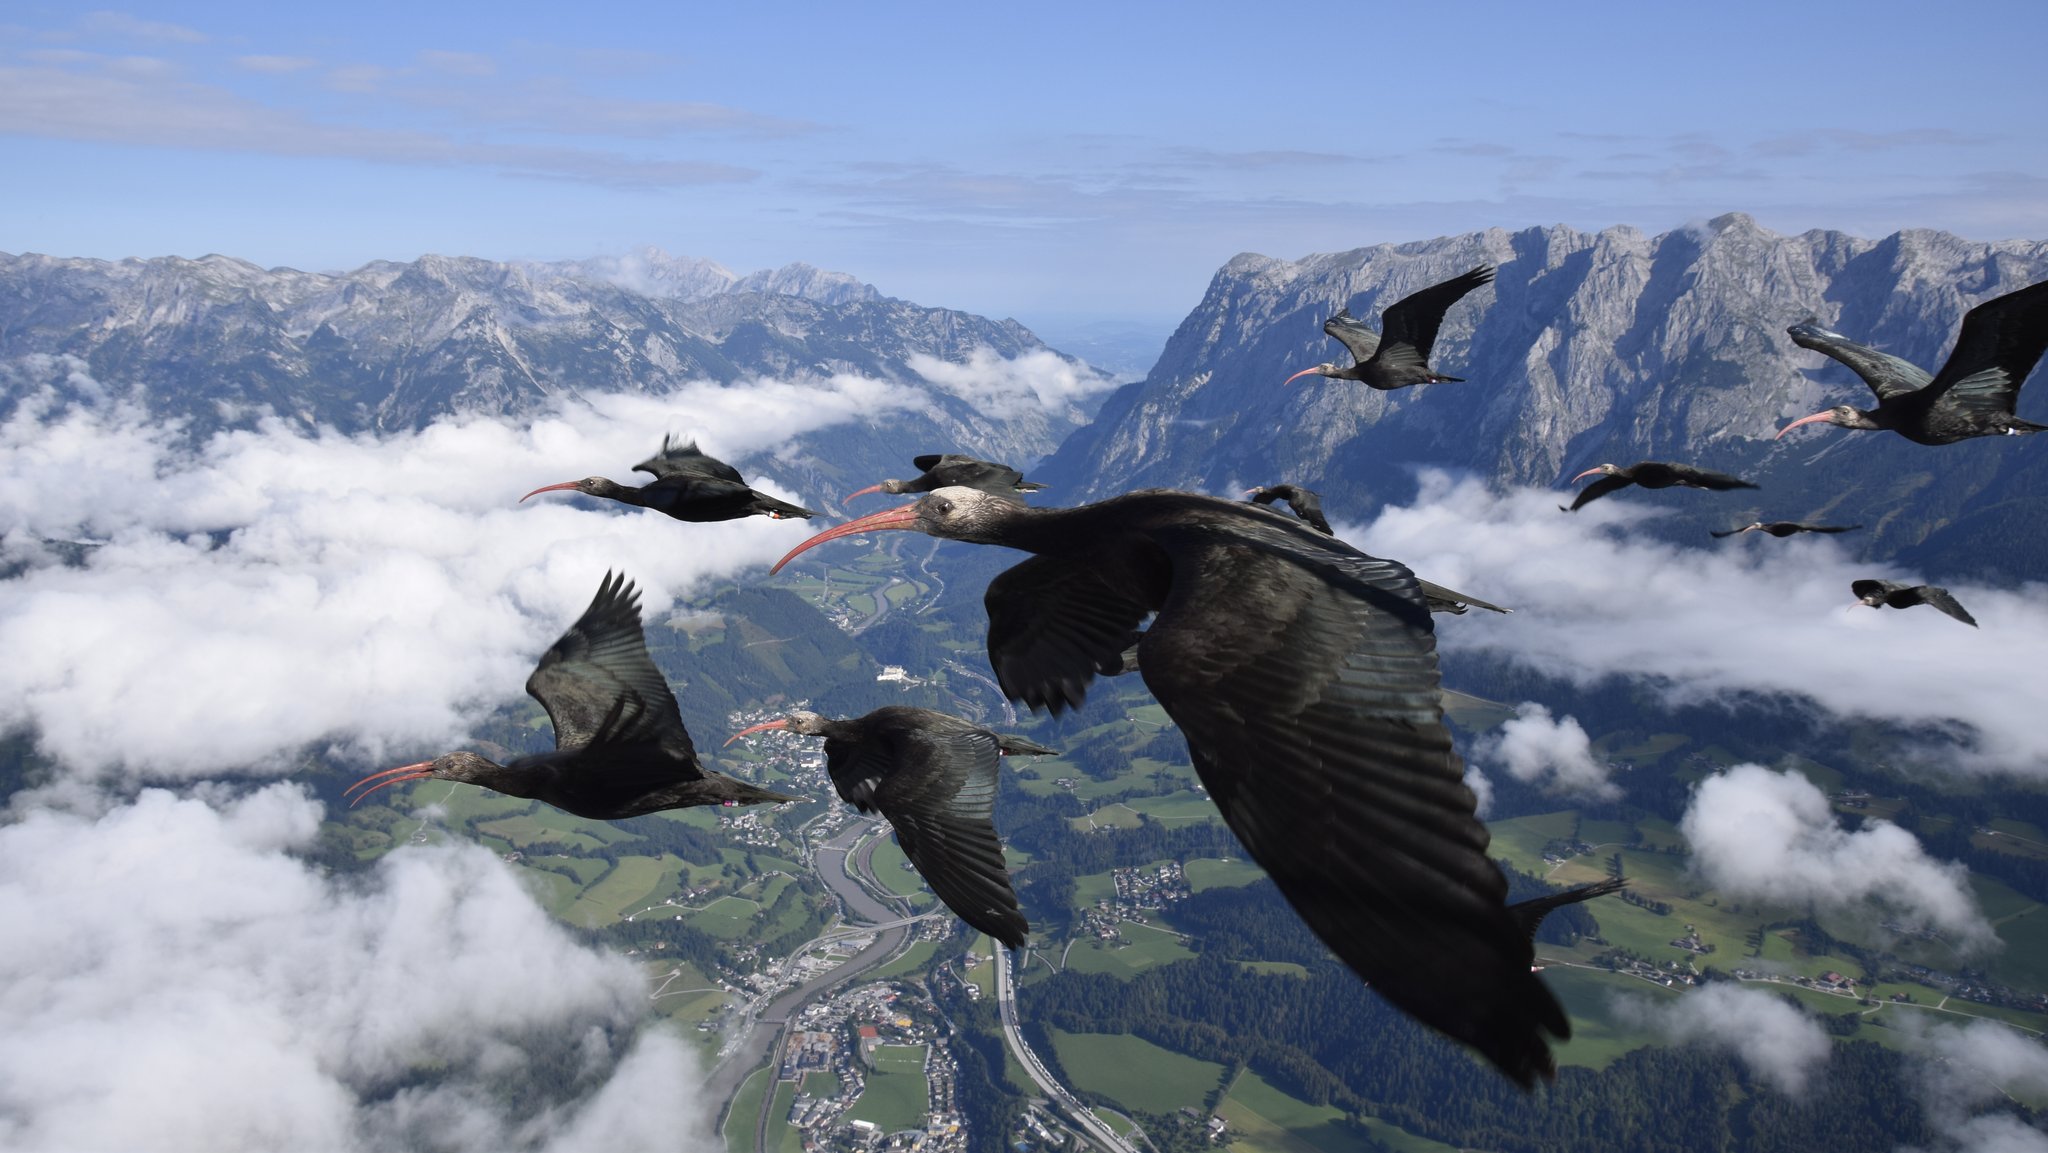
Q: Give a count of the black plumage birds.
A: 12